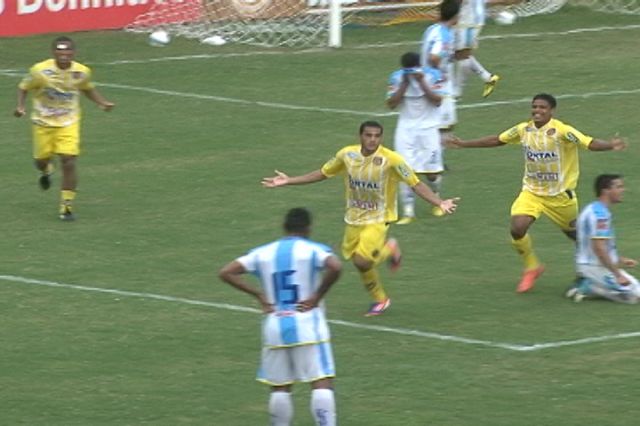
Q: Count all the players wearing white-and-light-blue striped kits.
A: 5